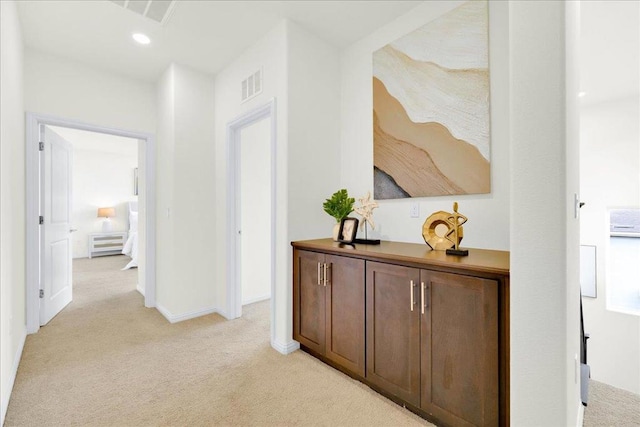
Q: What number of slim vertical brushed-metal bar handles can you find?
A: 4